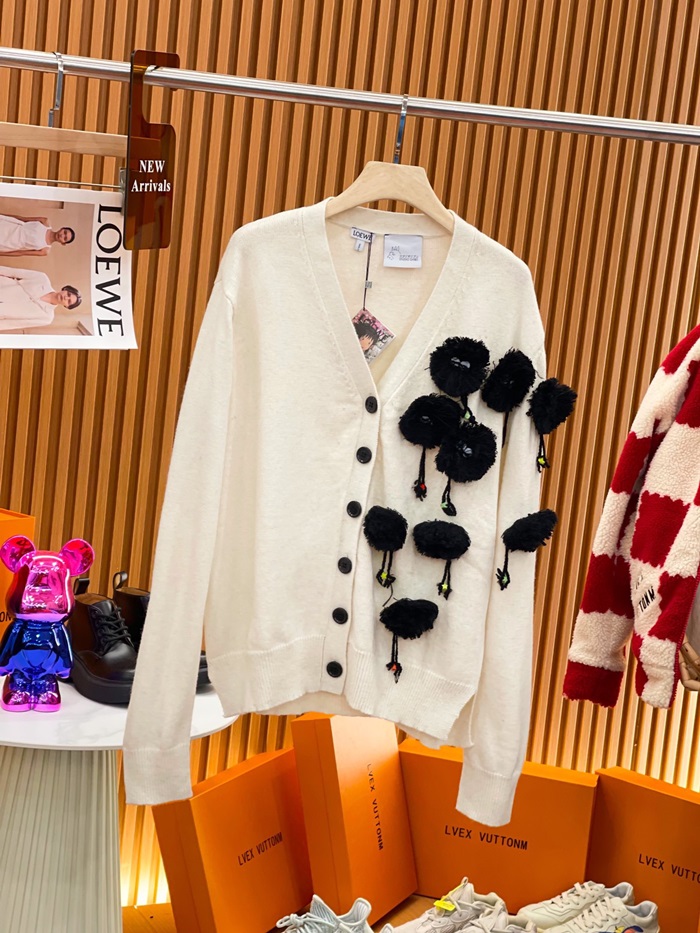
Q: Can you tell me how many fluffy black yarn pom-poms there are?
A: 9